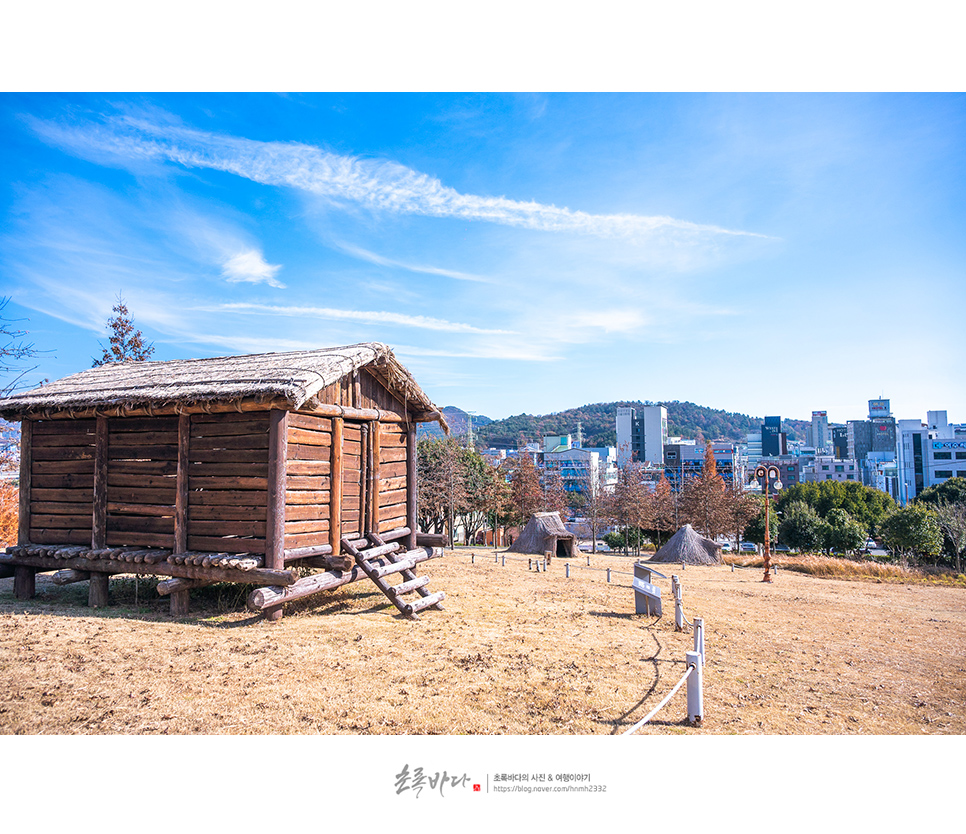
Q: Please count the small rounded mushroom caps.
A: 0